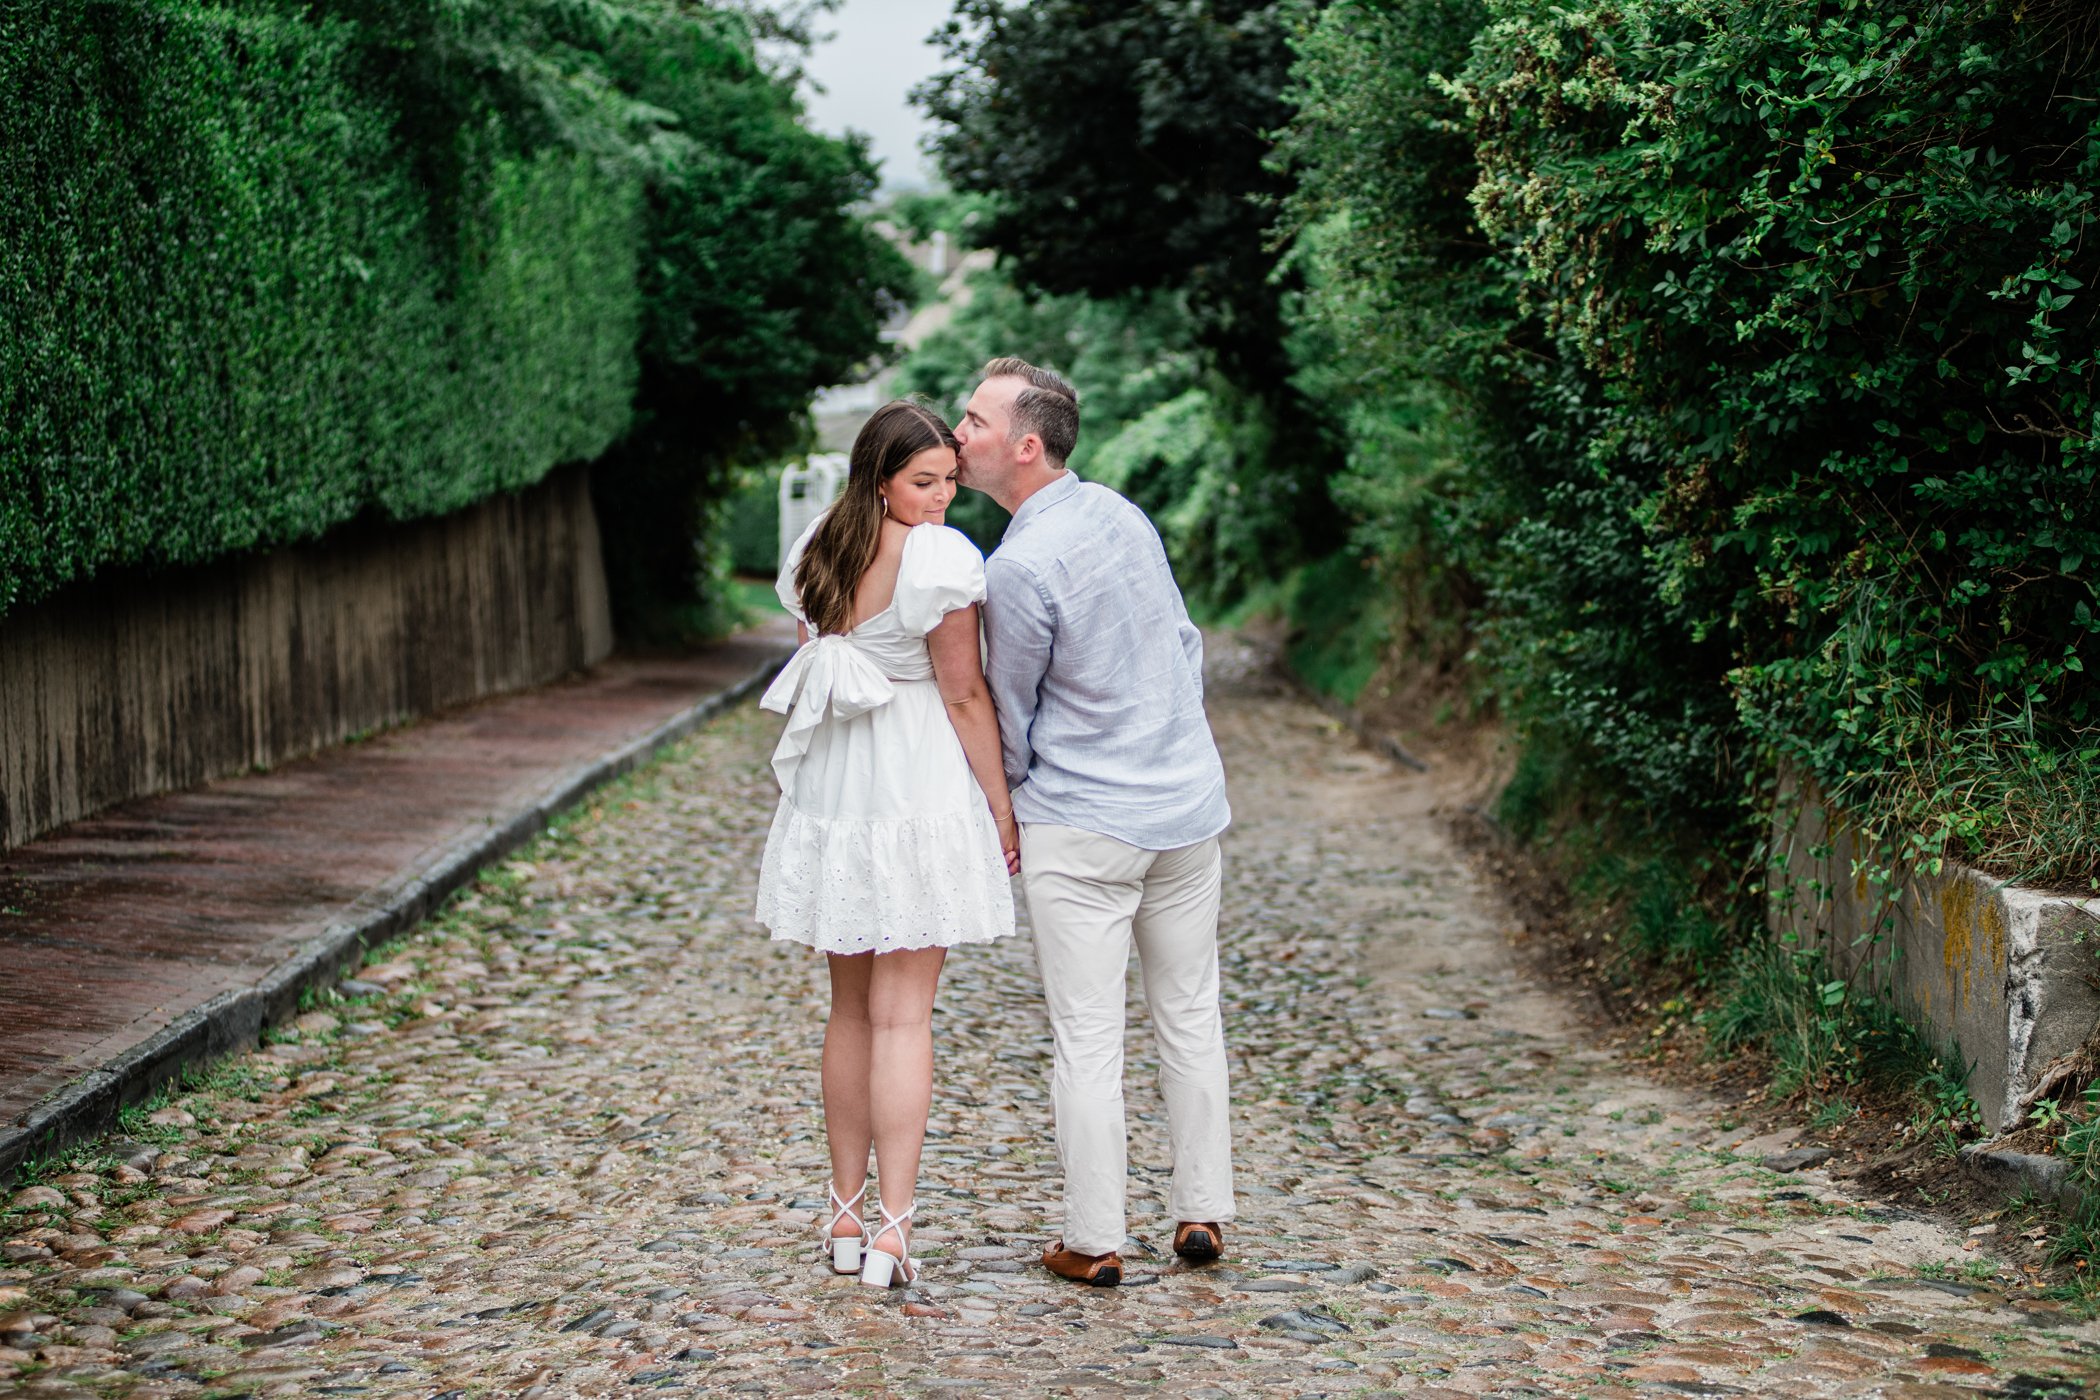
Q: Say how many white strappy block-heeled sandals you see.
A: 2